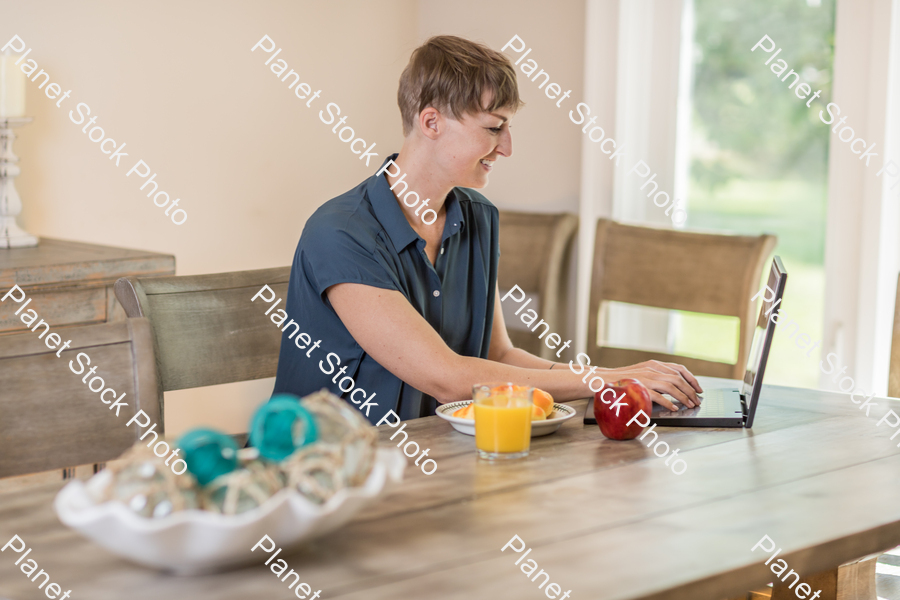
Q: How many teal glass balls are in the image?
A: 2